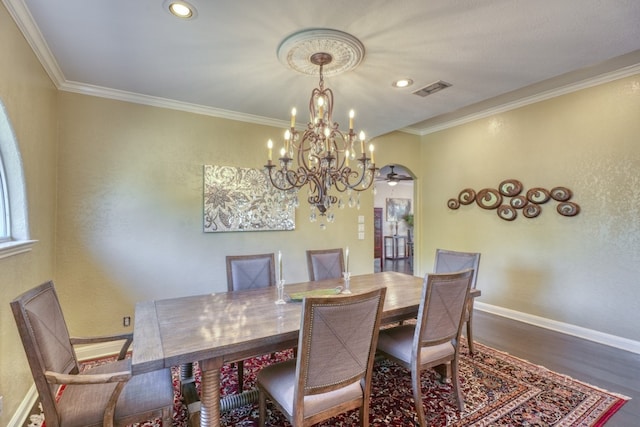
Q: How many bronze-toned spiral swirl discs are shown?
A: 10